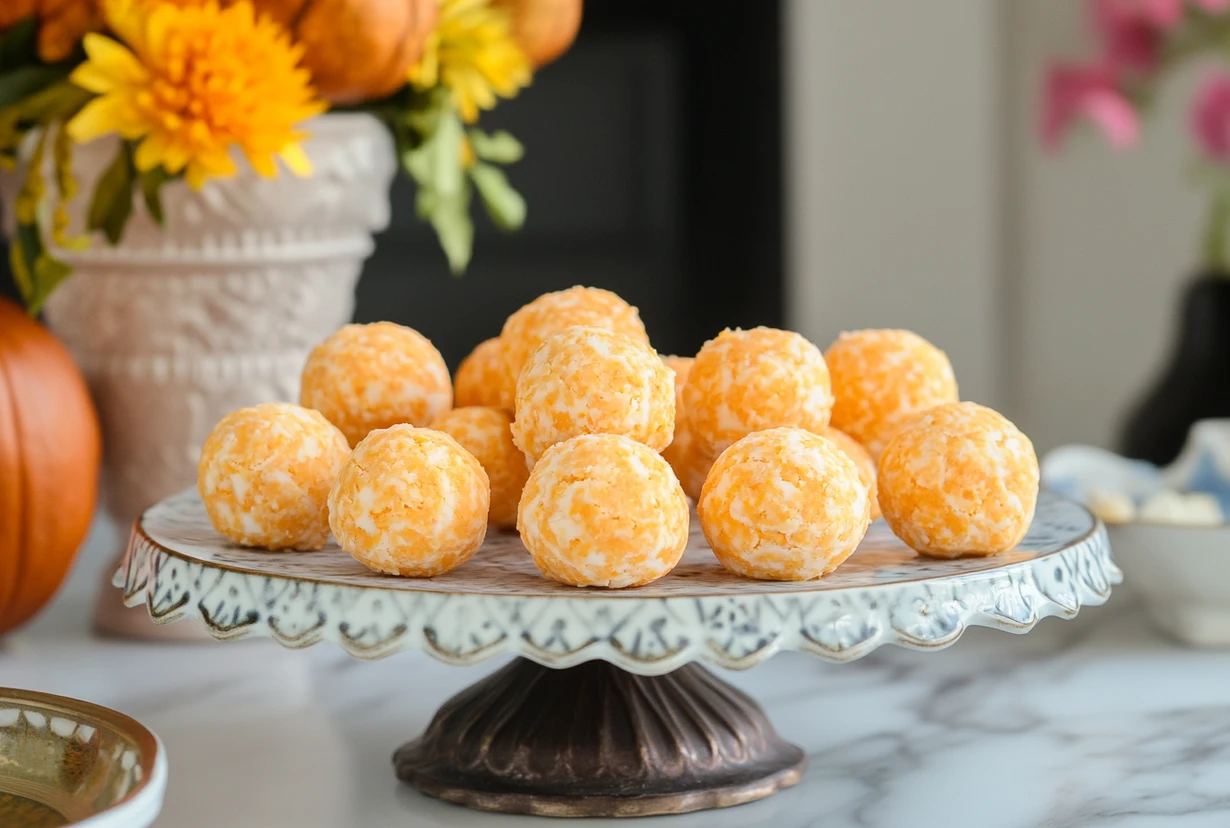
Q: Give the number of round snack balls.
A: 14